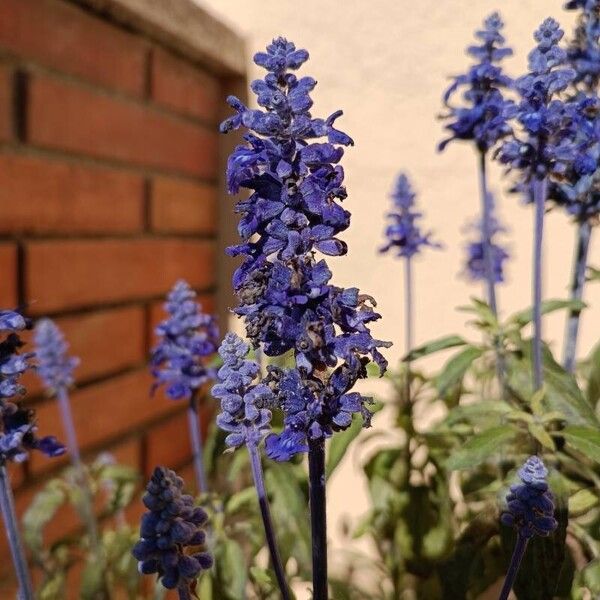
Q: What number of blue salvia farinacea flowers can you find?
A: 12